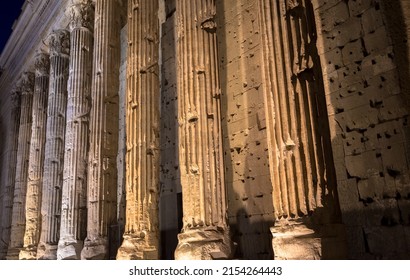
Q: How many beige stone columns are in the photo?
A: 9